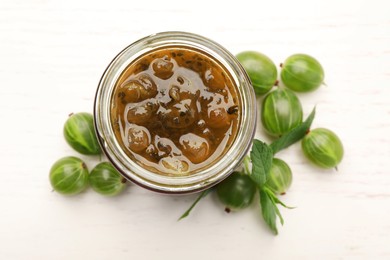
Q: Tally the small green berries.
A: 9